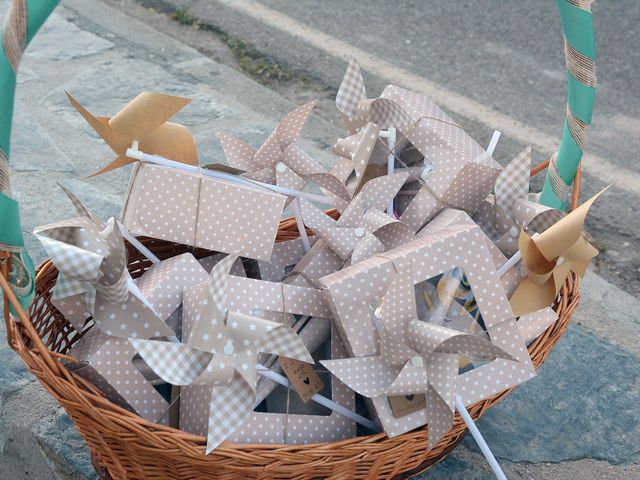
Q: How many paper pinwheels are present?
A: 9